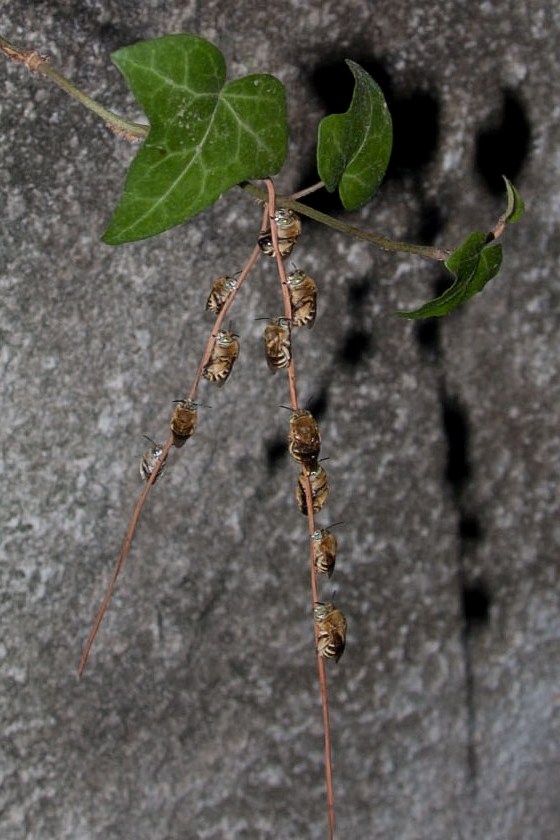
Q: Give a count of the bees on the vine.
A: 11